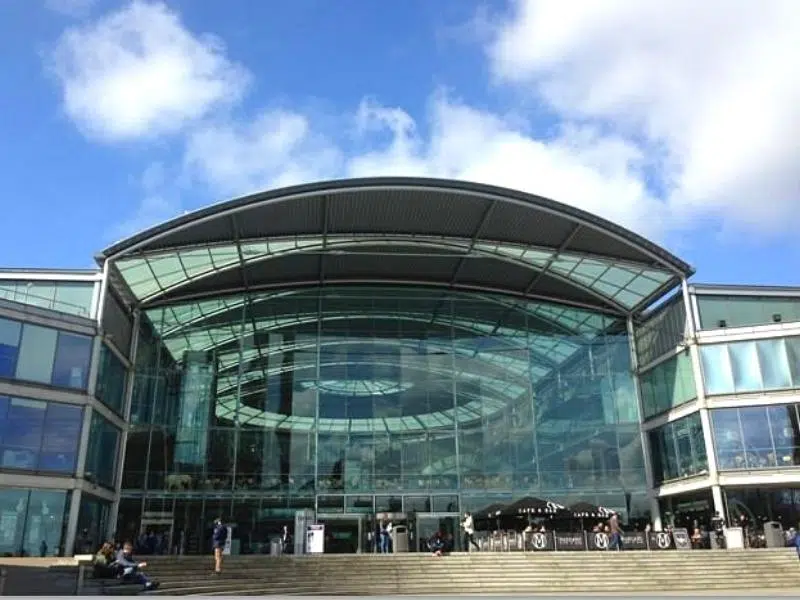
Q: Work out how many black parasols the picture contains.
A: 3